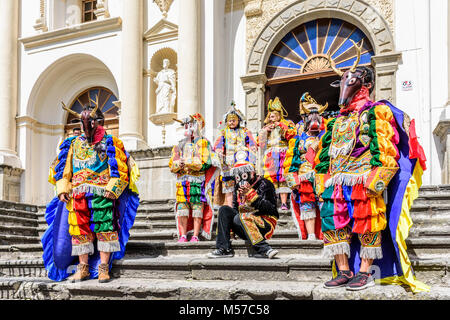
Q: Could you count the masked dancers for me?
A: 7